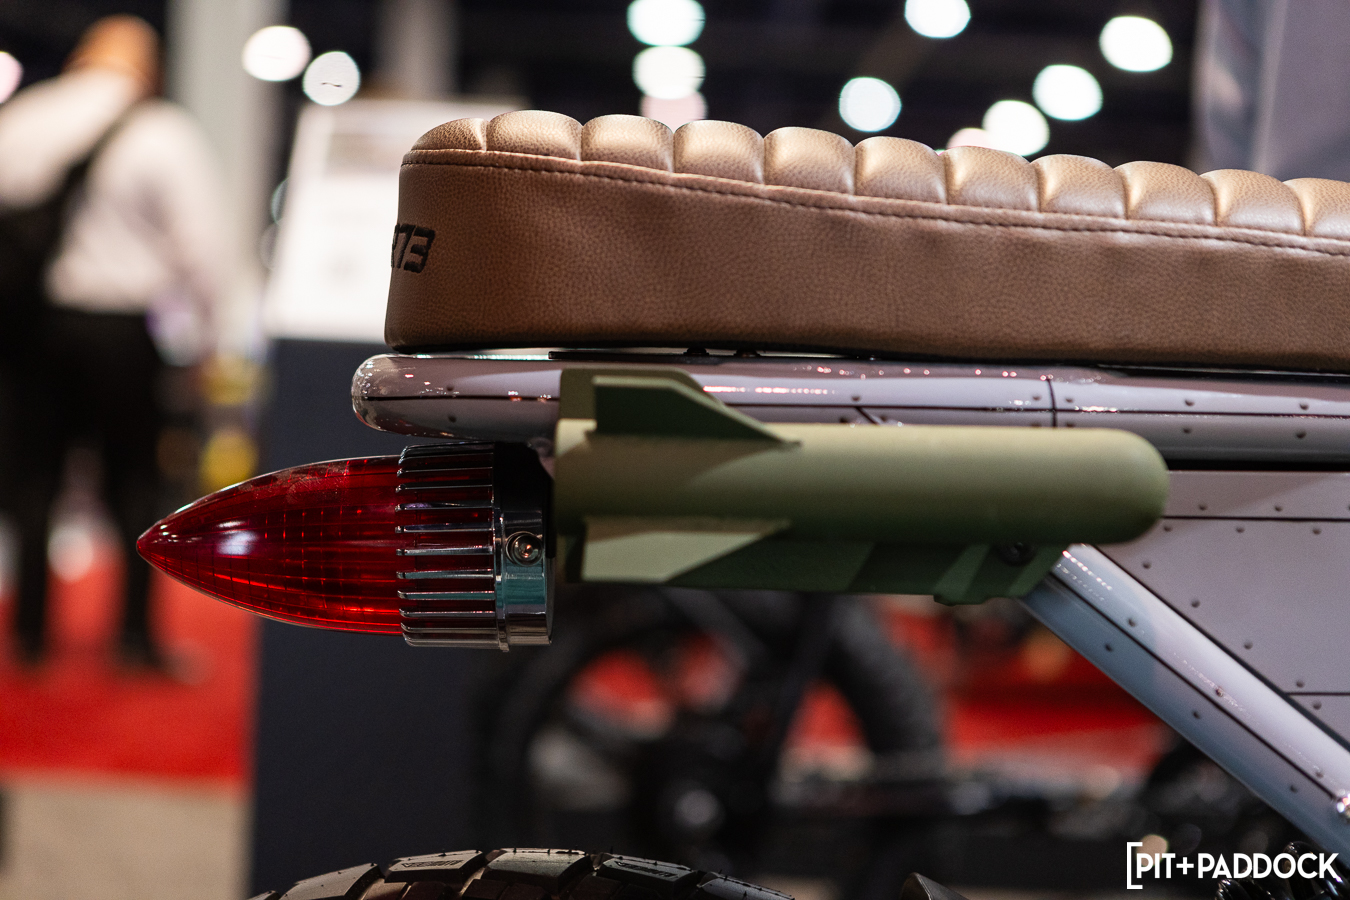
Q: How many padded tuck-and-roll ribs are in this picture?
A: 11